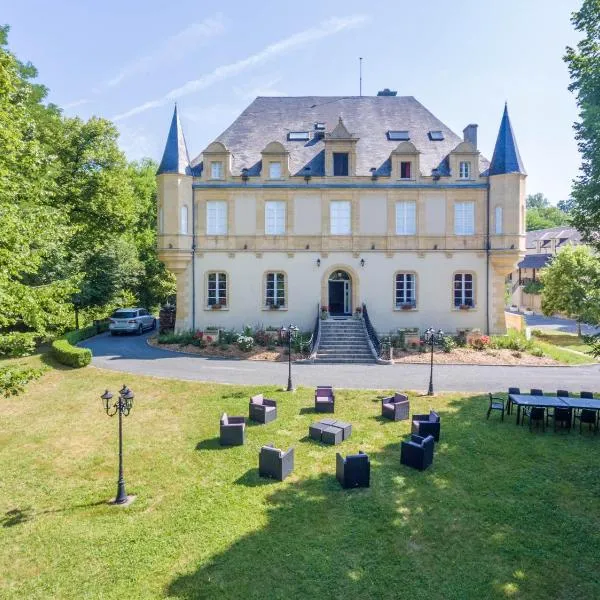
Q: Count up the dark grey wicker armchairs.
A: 8